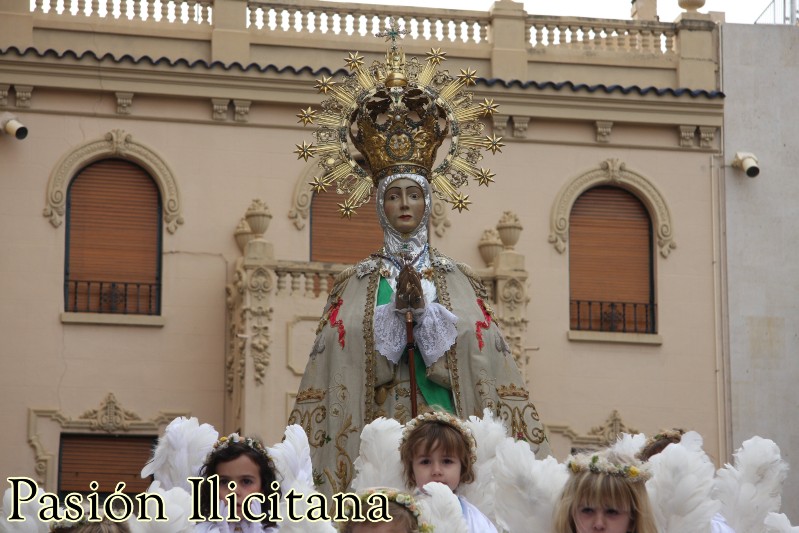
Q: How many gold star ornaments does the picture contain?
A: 12